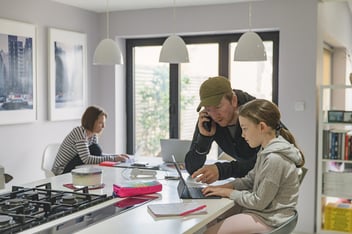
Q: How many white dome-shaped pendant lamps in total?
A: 3